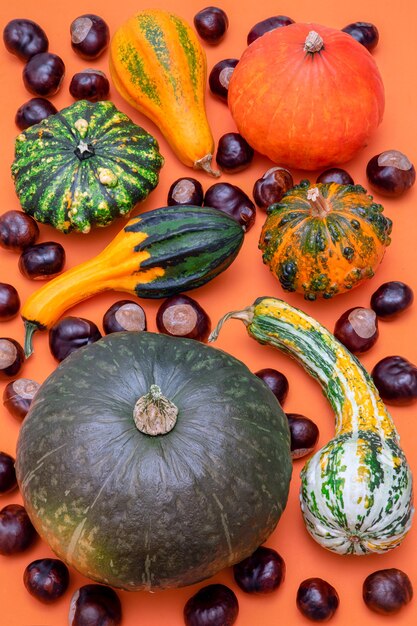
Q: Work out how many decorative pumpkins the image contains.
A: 7